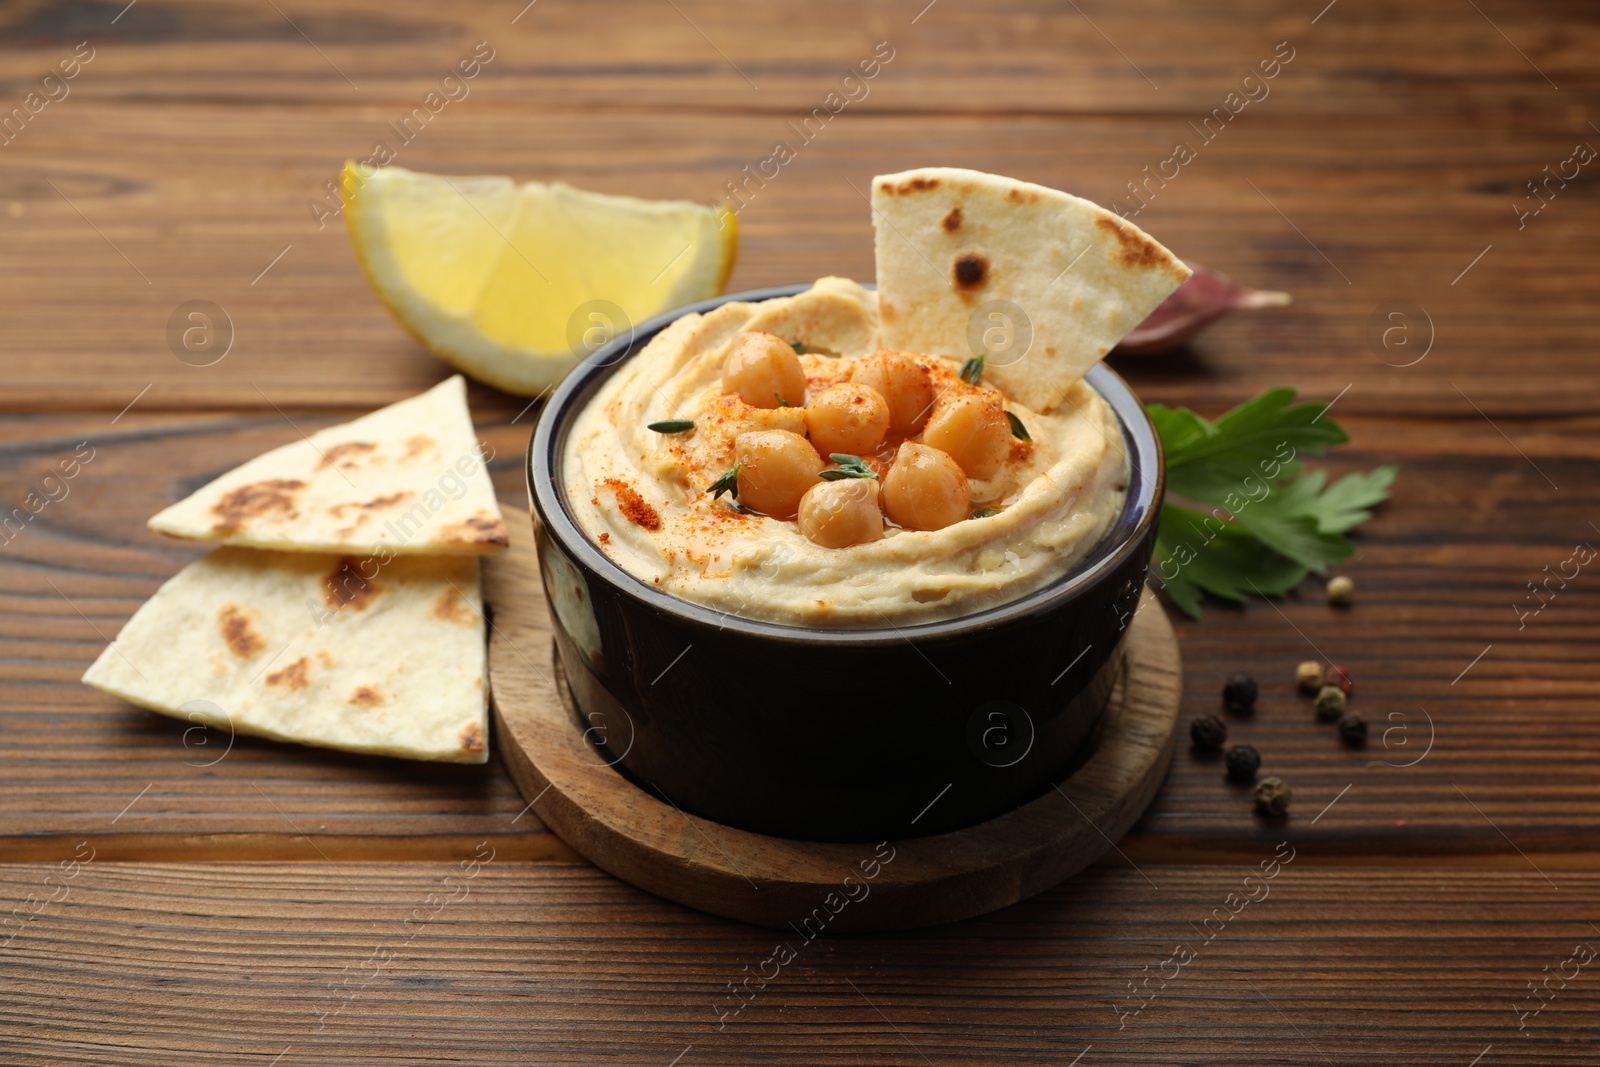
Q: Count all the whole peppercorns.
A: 9